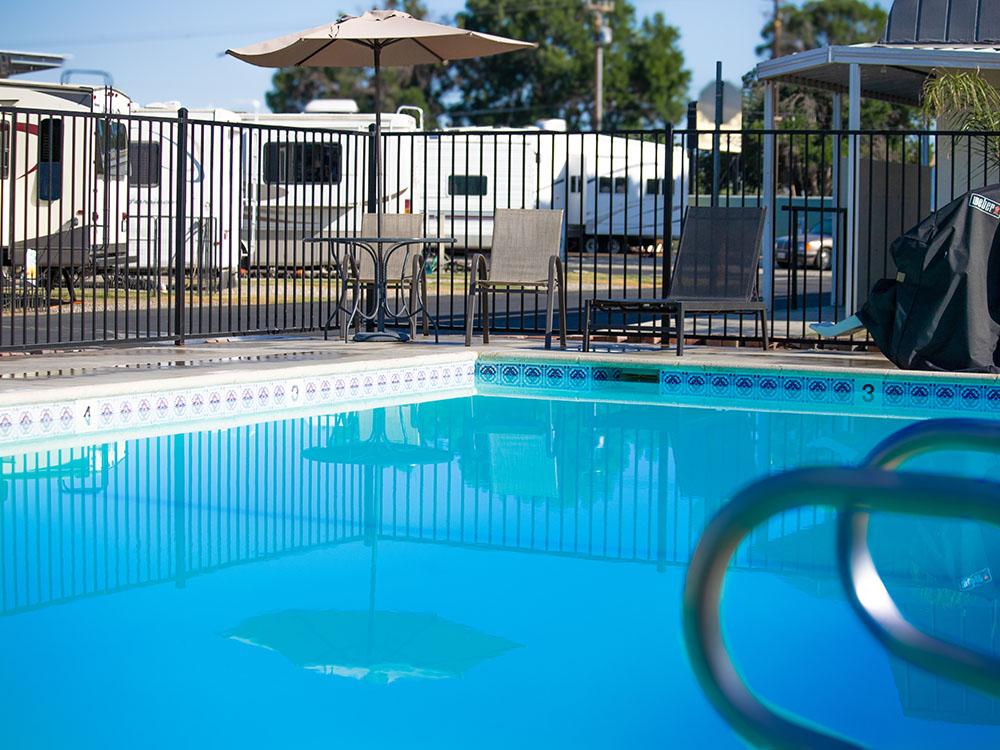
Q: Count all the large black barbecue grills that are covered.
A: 1